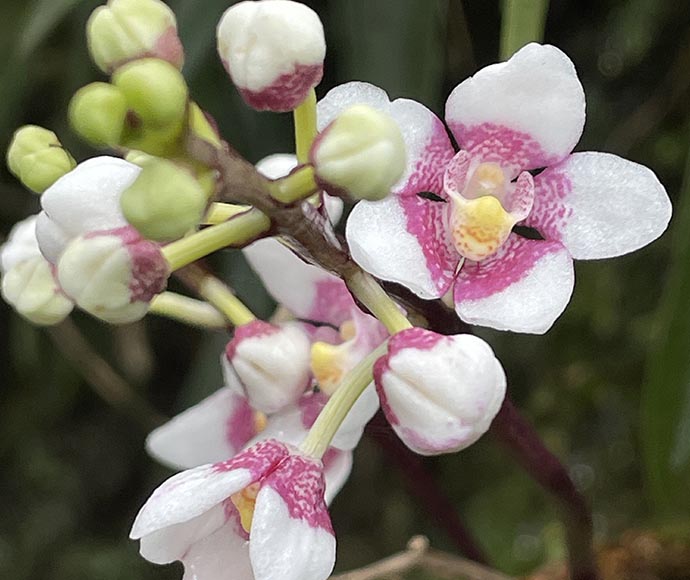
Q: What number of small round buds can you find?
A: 11